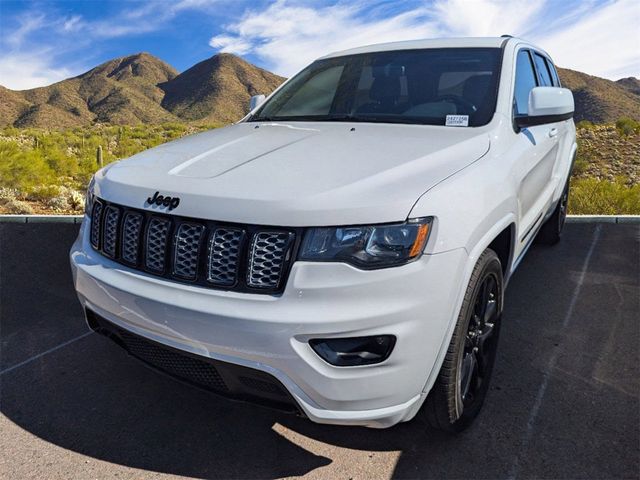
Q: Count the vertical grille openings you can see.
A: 7